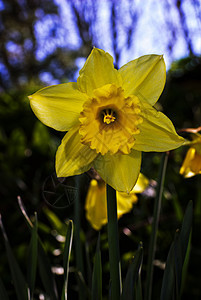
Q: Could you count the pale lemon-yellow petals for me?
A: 6